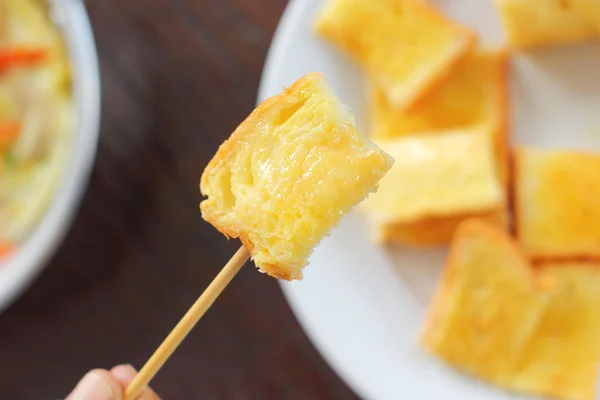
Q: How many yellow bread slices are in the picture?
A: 8